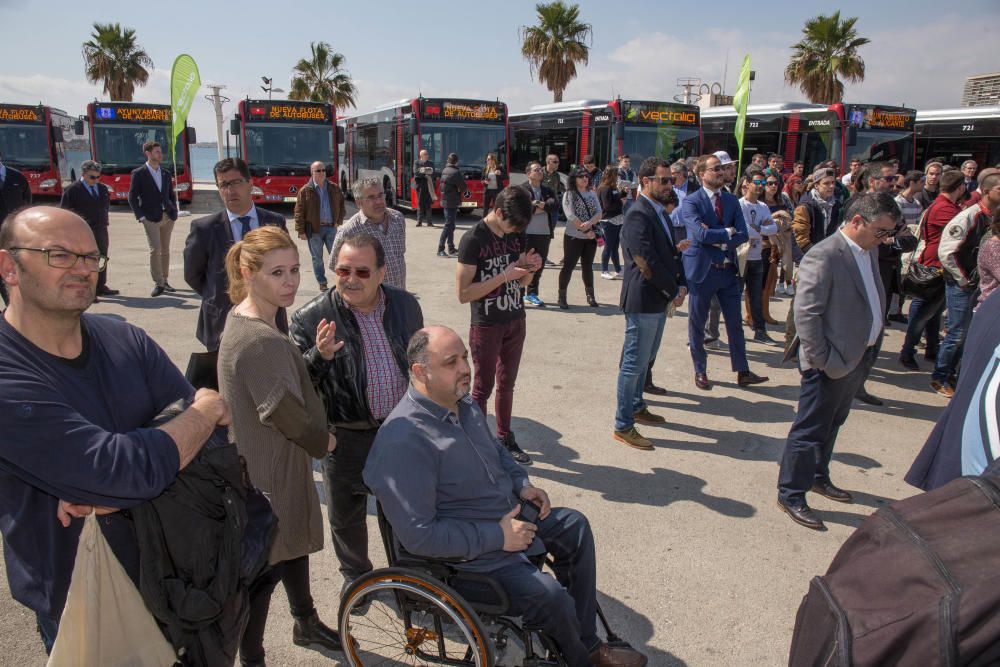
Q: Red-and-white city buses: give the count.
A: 7